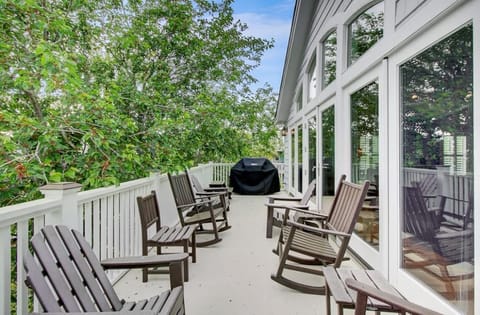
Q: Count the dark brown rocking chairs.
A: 2